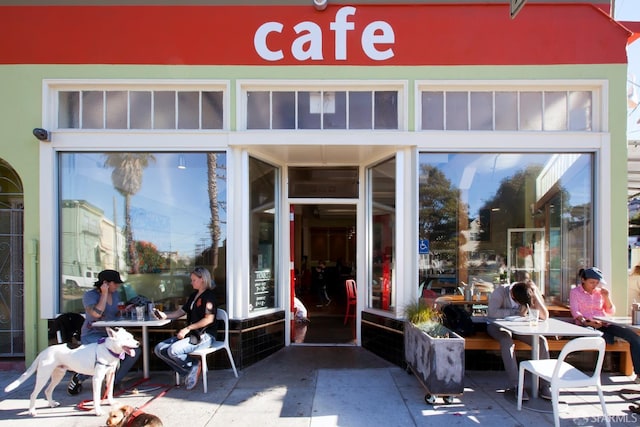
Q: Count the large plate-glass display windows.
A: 2